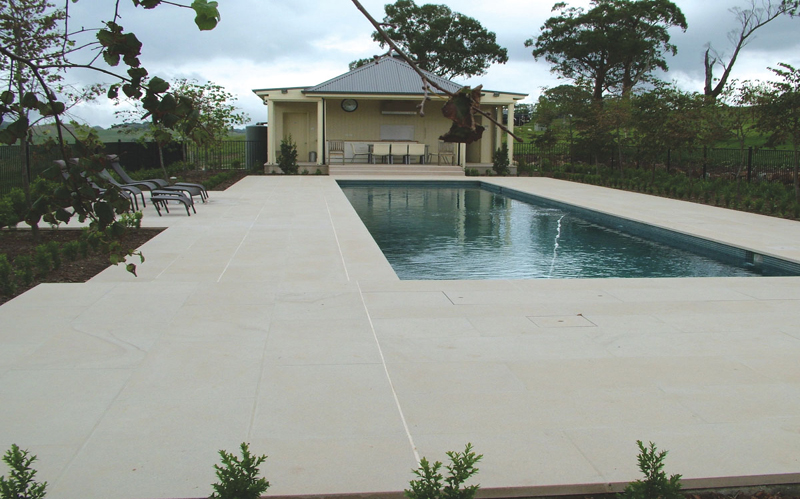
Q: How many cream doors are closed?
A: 1